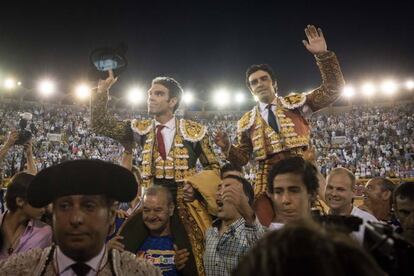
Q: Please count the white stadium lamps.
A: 11